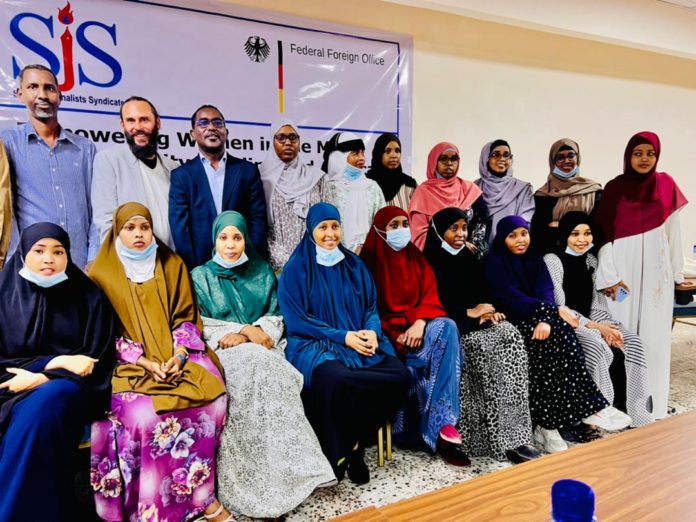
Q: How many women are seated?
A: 8